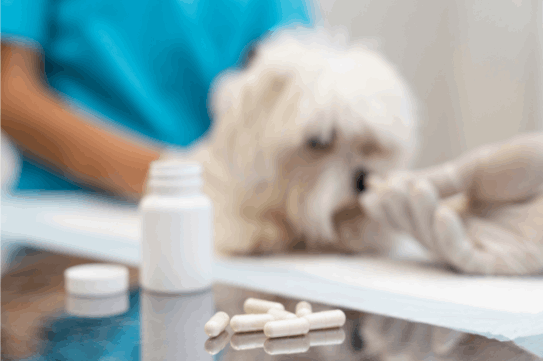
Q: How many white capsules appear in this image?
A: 7